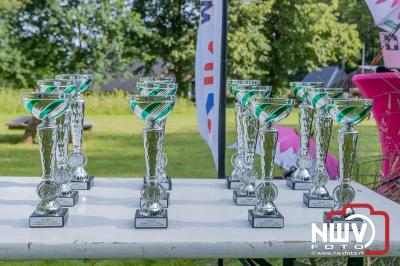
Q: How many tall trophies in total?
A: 12